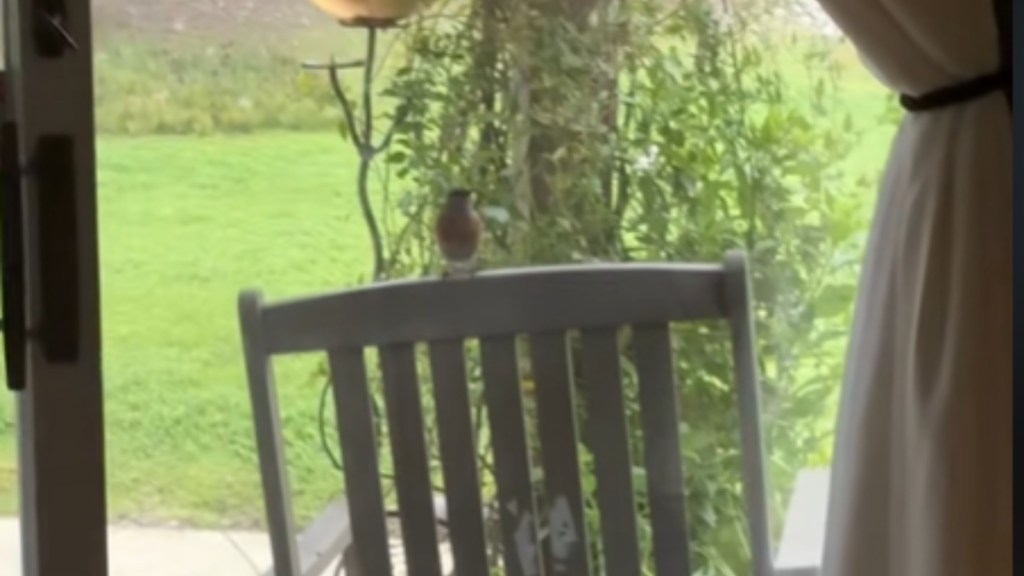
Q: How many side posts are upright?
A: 2